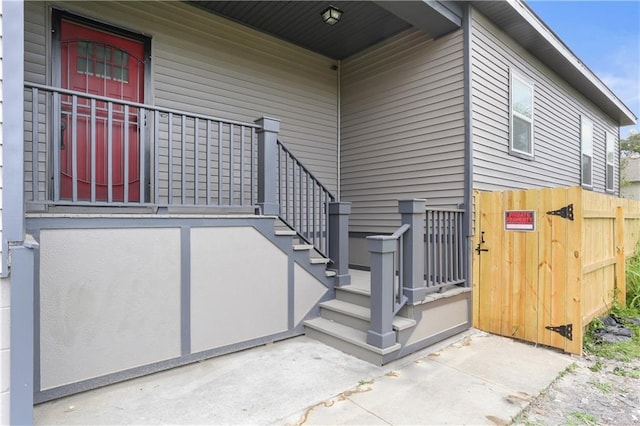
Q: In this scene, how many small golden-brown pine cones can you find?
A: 0